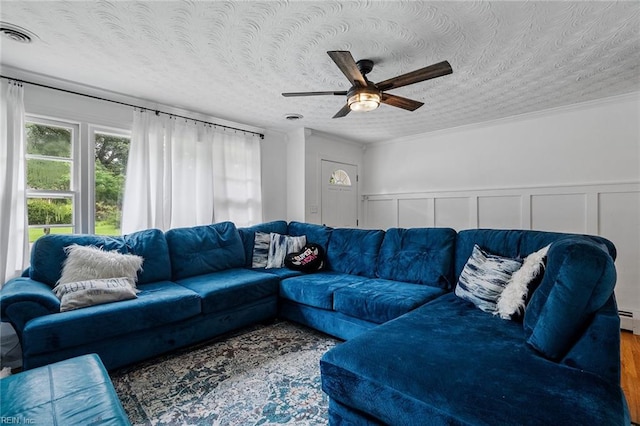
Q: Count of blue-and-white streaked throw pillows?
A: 3